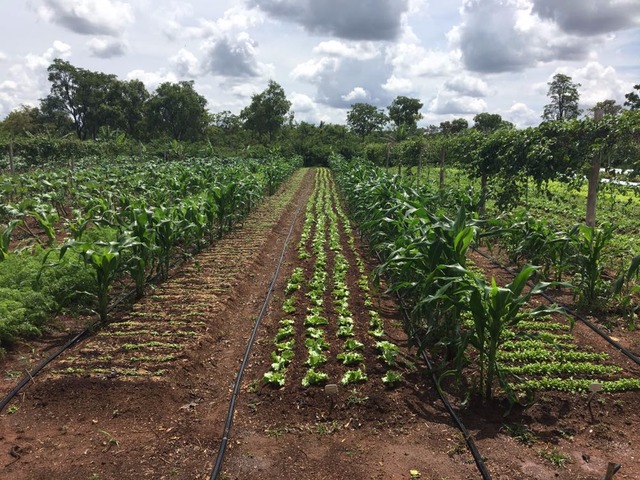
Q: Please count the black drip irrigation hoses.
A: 4